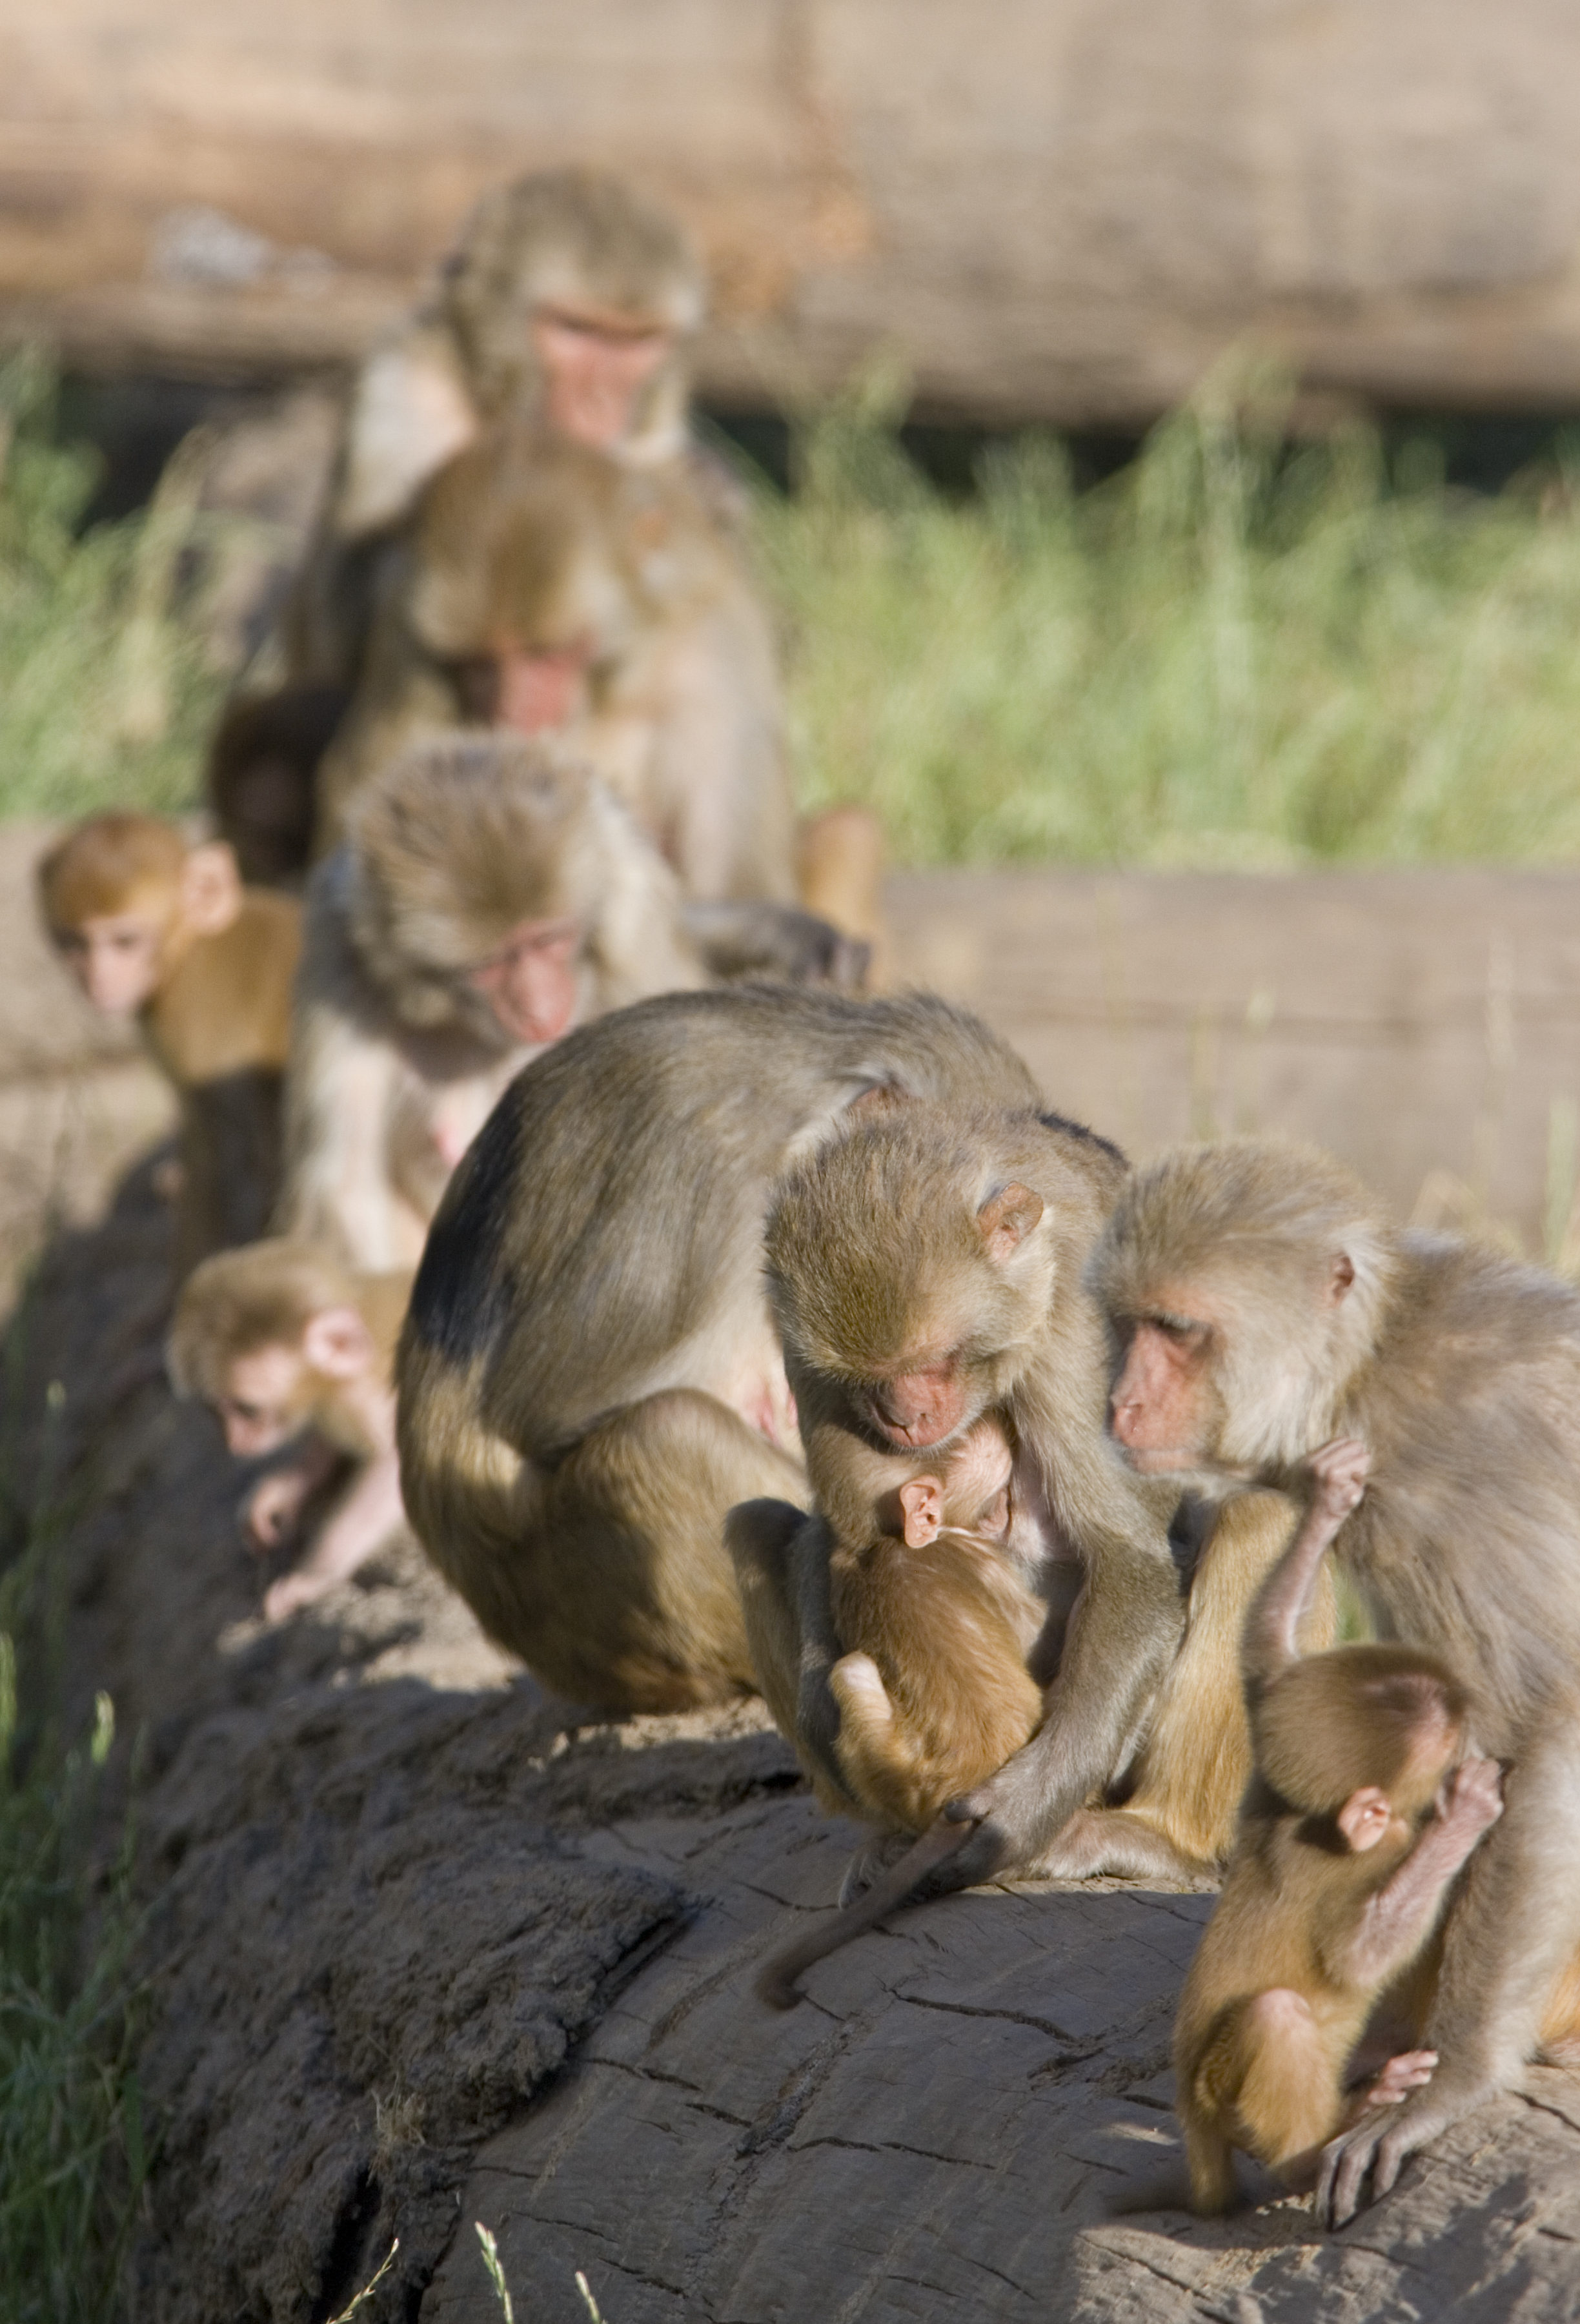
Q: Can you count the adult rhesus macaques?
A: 6